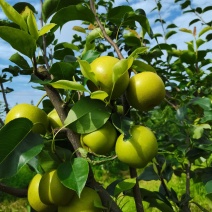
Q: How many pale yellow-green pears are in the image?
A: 9